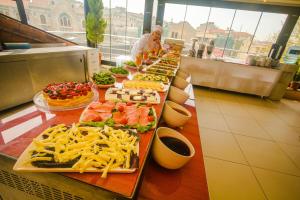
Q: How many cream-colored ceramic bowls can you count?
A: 5